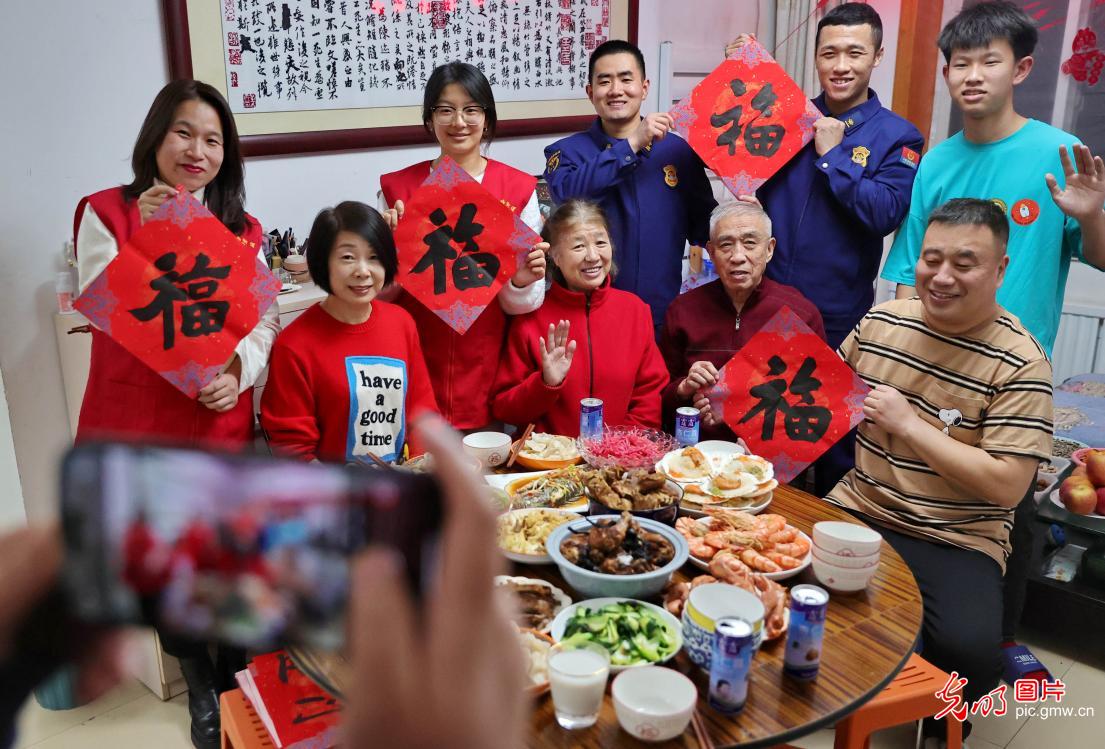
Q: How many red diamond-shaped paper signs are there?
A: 4